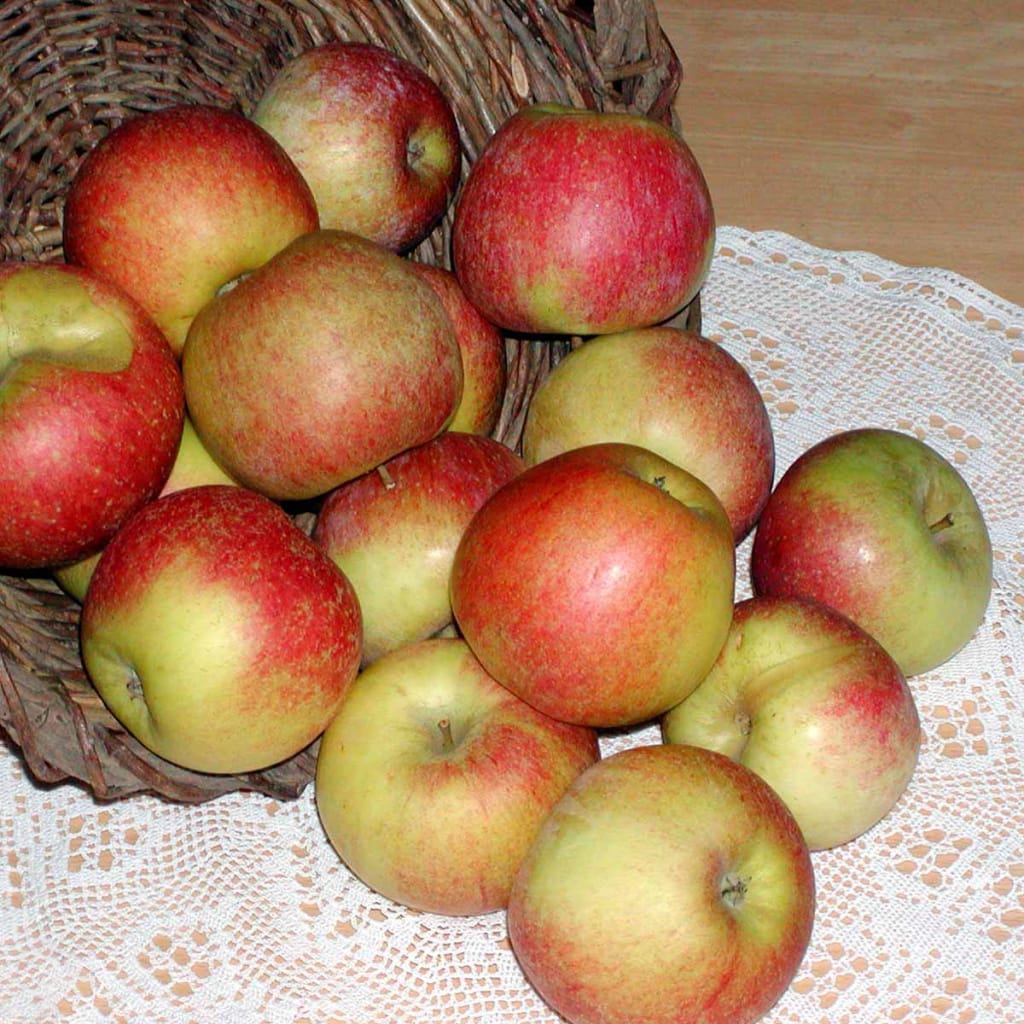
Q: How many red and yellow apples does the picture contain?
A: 15